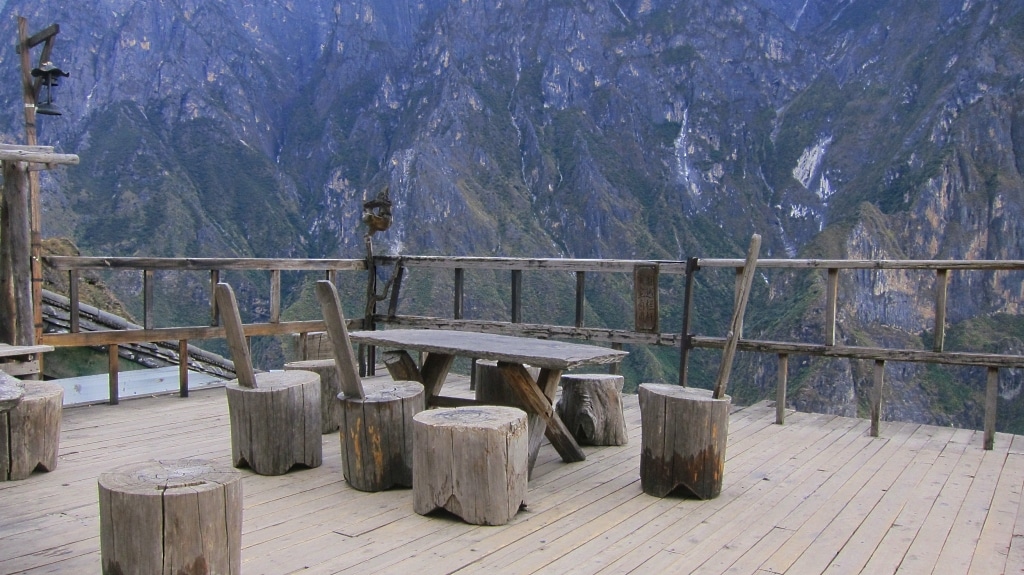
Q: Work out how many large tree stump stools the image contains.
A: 9